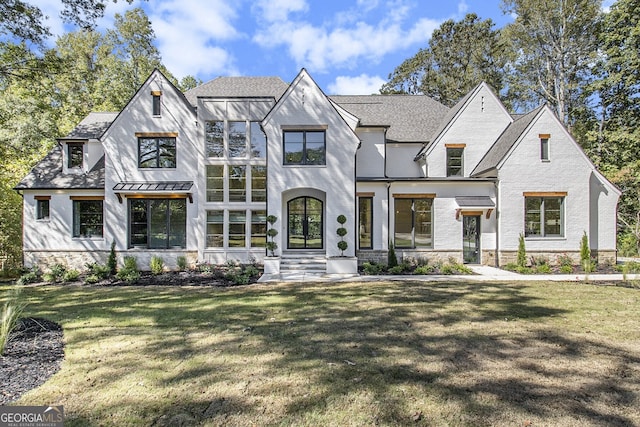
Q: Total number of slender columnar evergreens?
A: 4